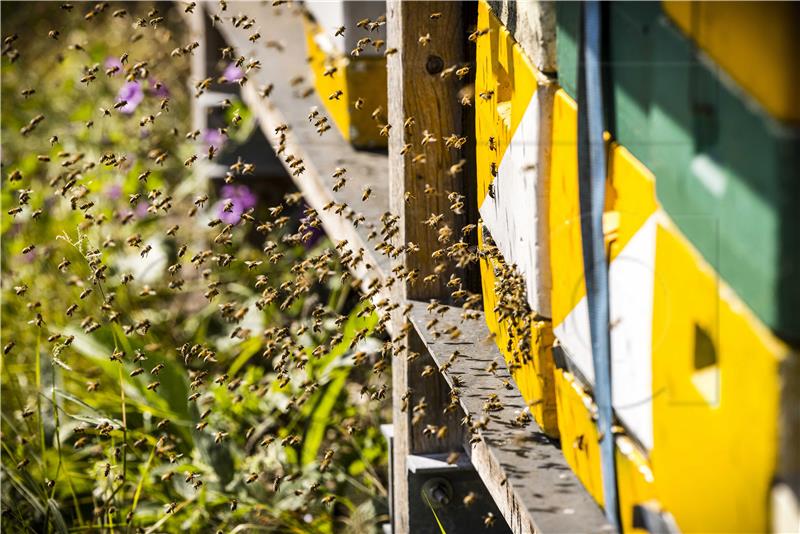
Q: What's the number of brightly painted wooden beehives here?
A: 3